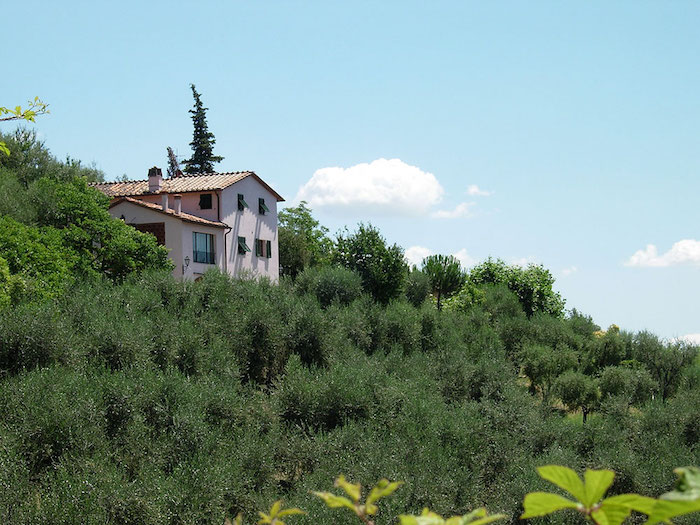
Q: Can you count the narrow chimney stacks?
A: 2